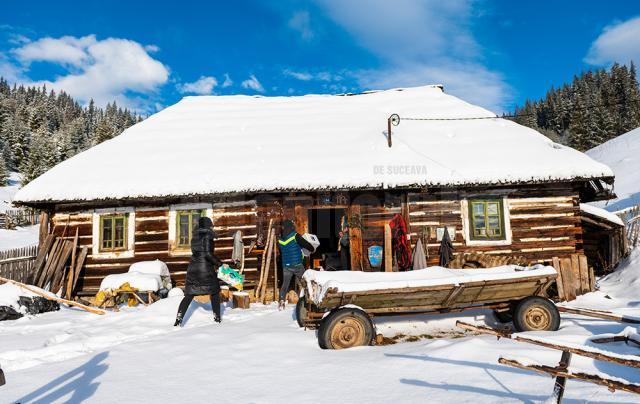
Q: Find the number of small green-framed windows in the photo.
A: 3